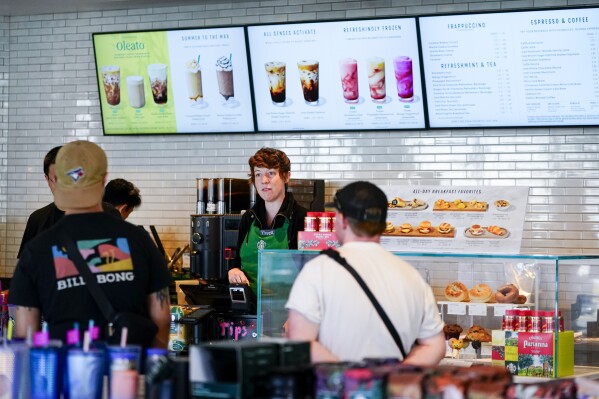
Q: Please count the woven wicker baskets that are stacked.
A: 0